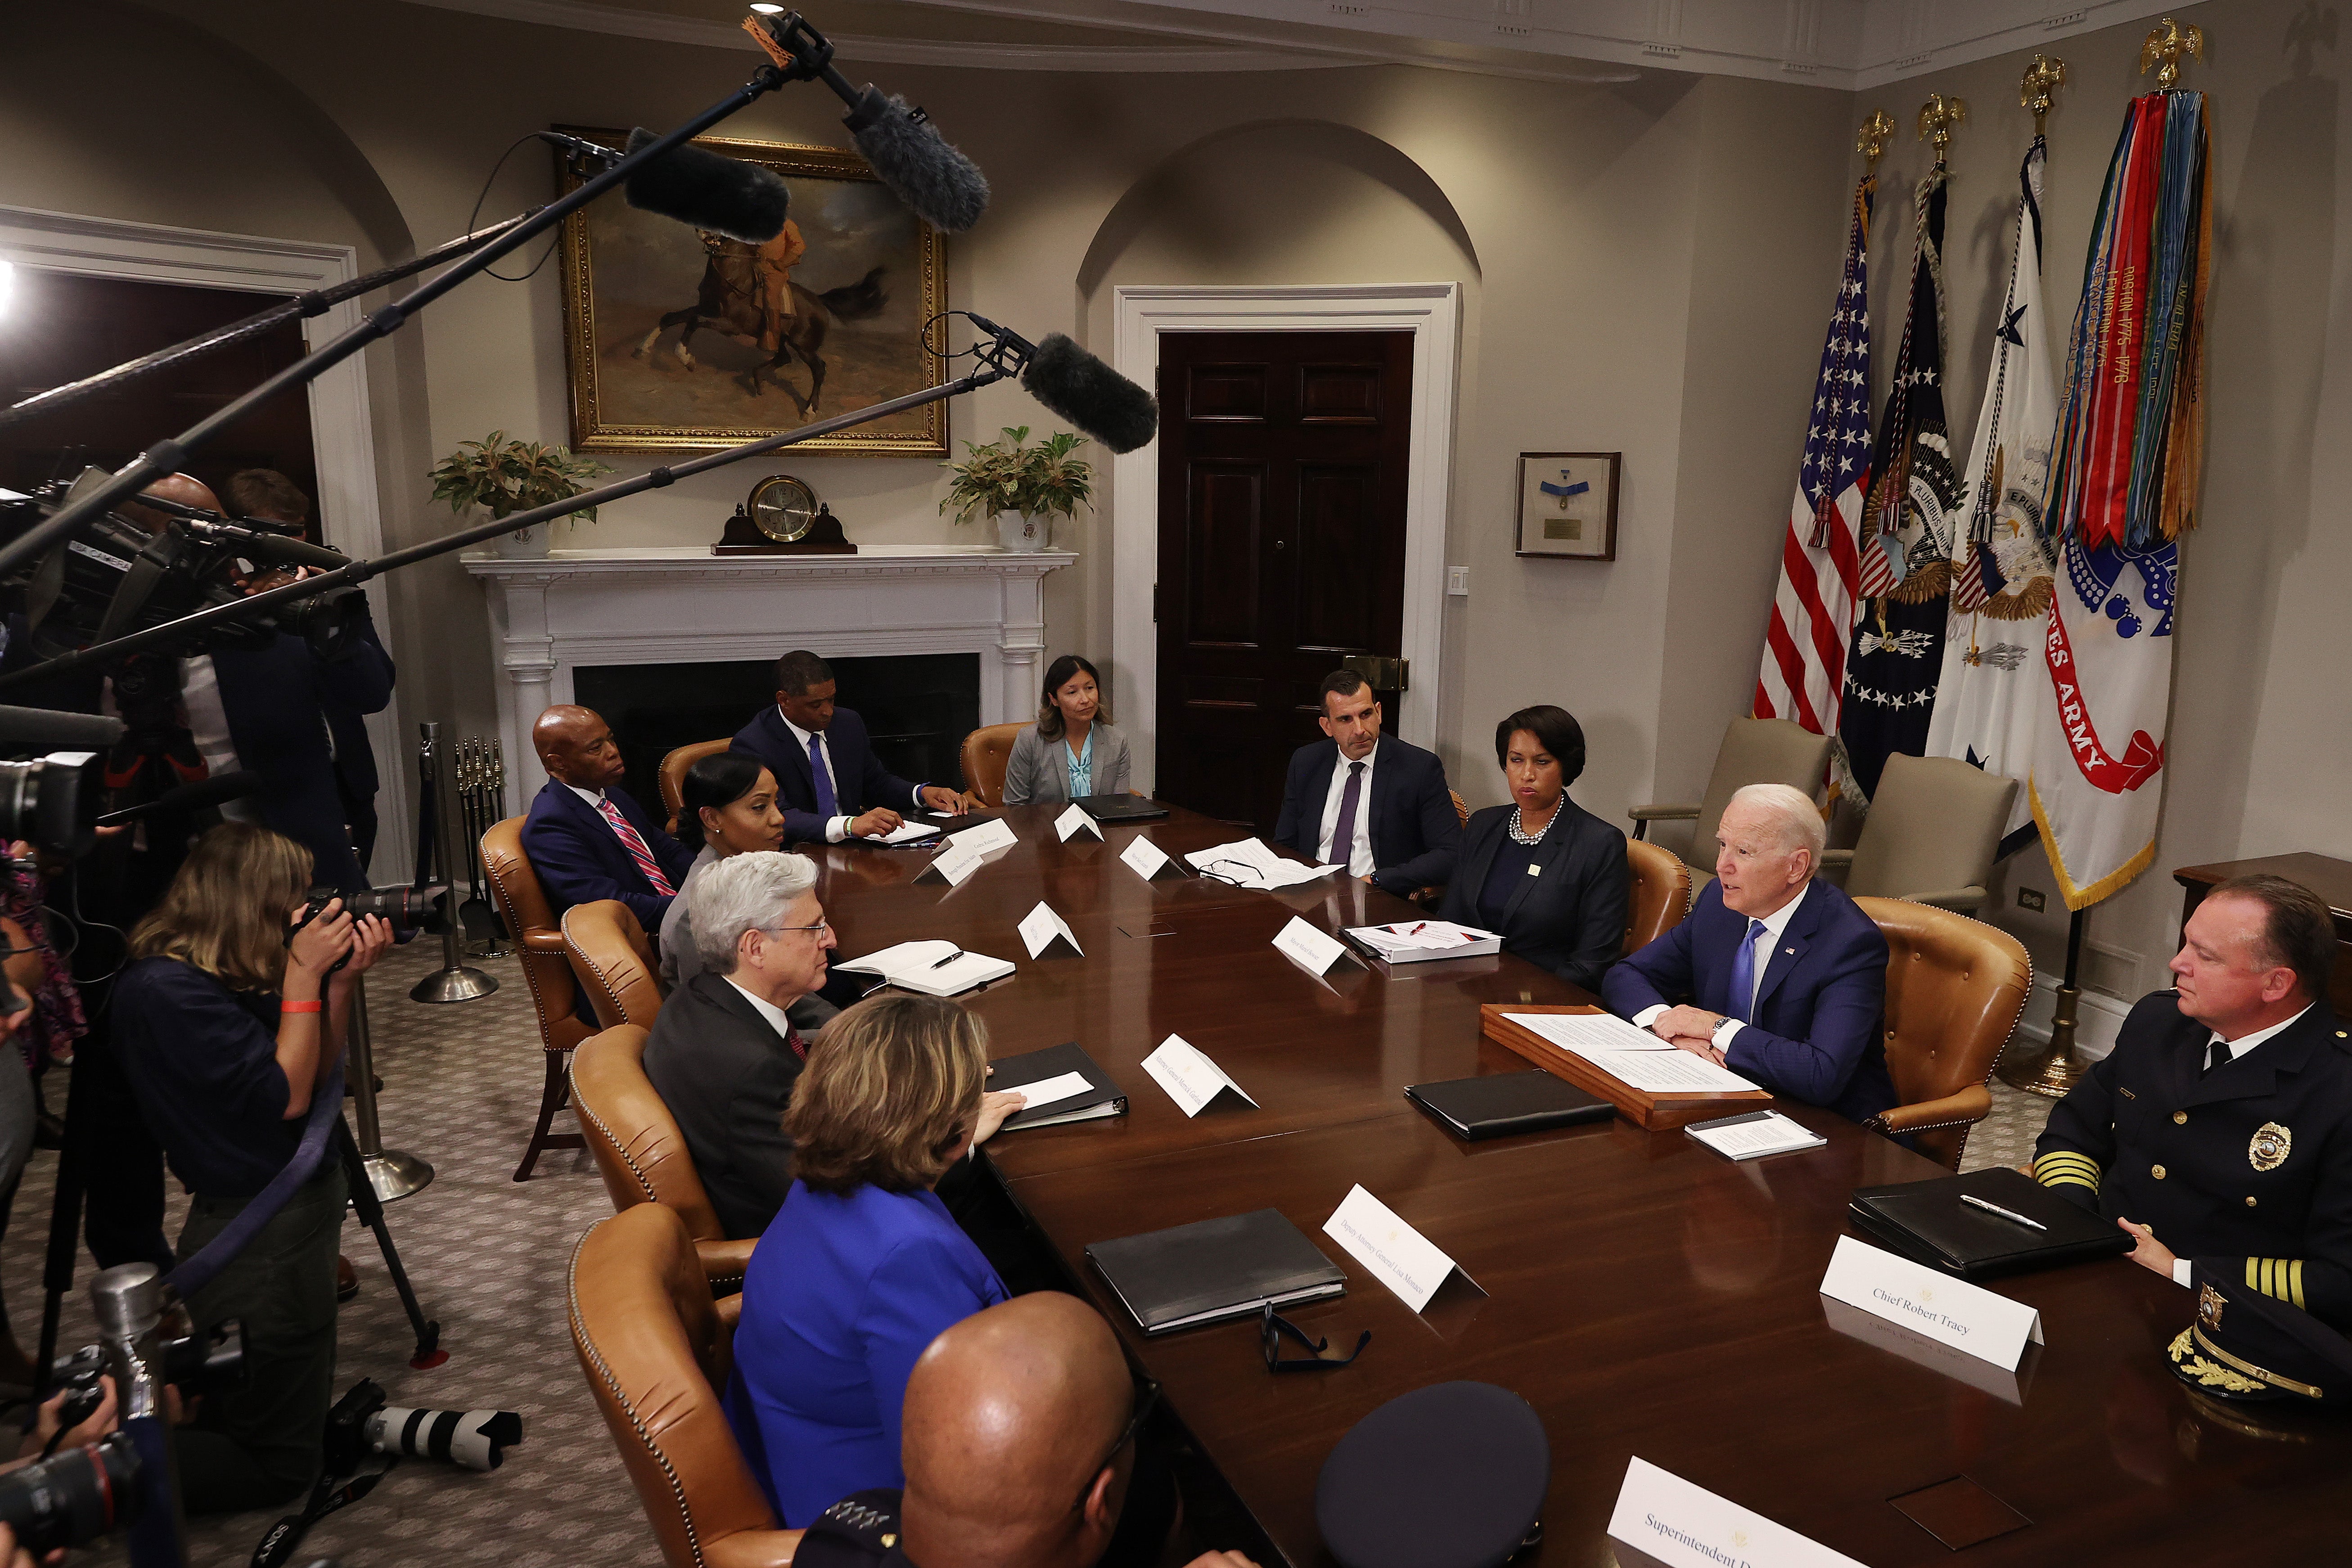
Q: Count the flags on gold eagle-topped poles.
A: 4